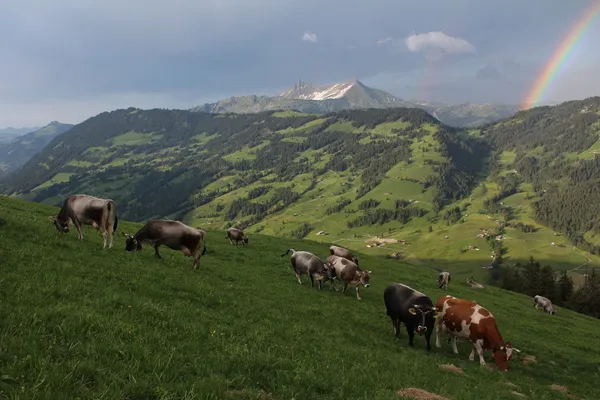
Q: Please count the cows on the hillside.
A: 11